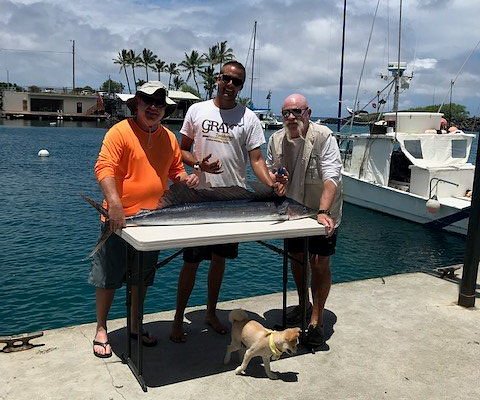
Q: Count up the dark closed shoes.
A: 2